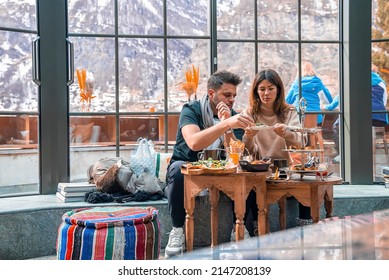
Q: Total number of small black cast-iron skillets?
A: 1